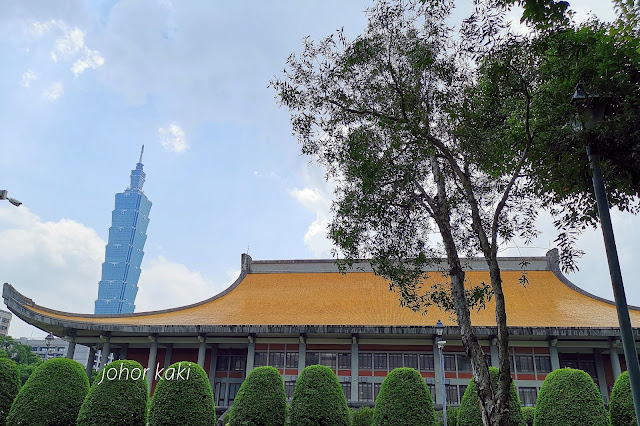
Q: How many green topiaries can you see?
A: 10